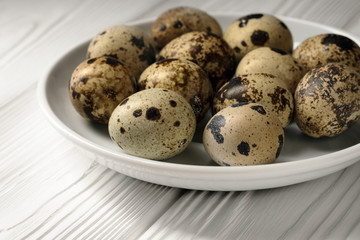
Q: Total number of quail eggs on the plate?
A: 12